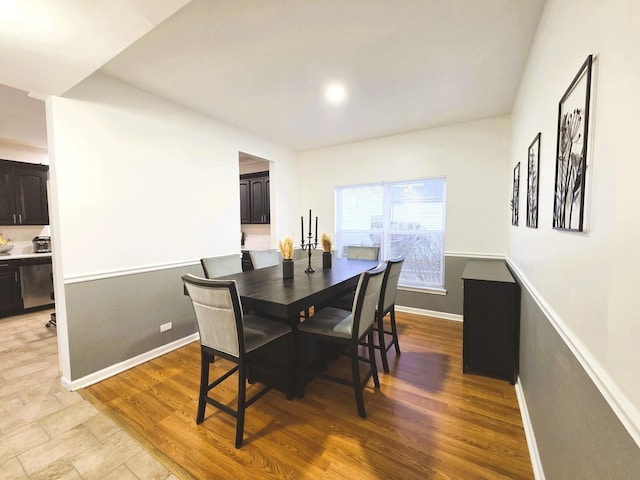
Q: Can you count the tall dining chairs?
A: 6